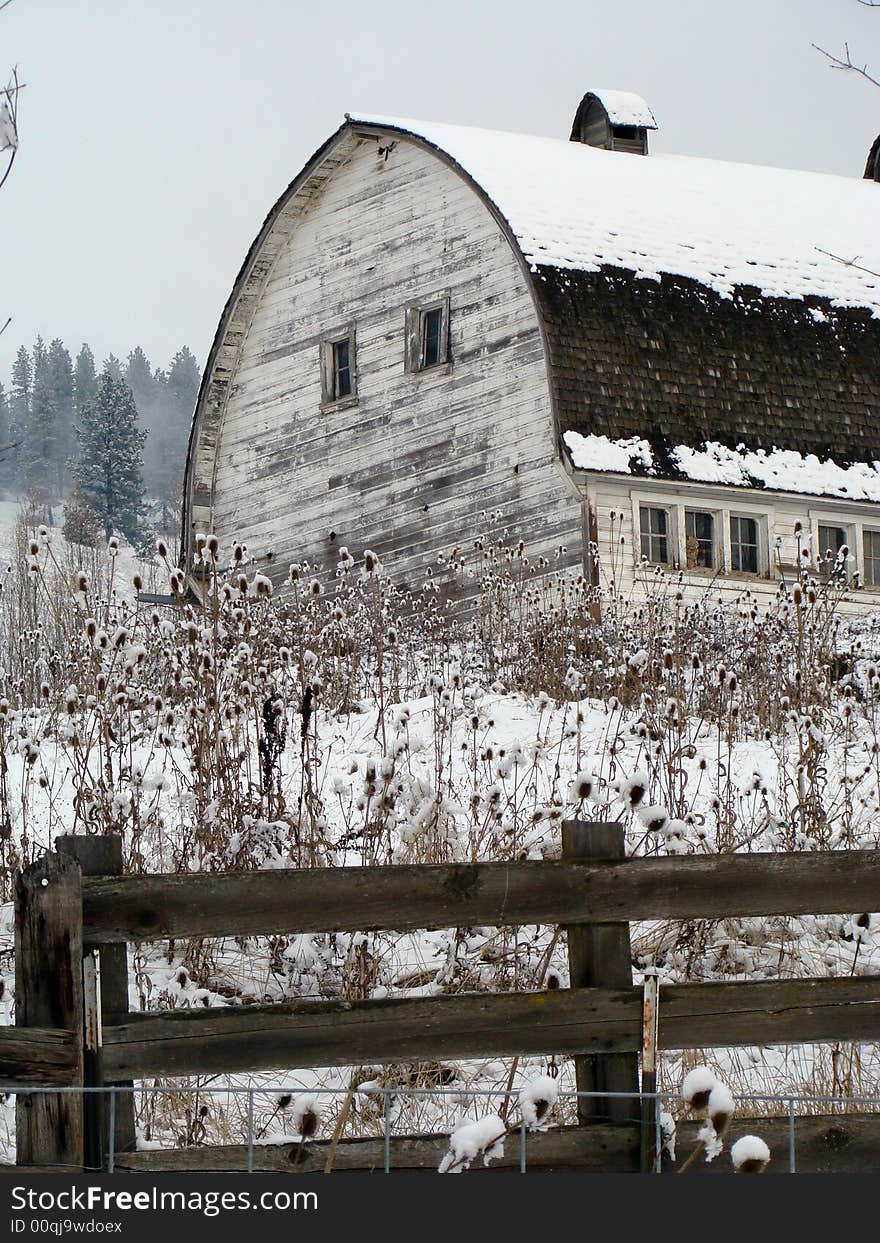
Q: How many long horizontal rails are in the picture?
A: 3